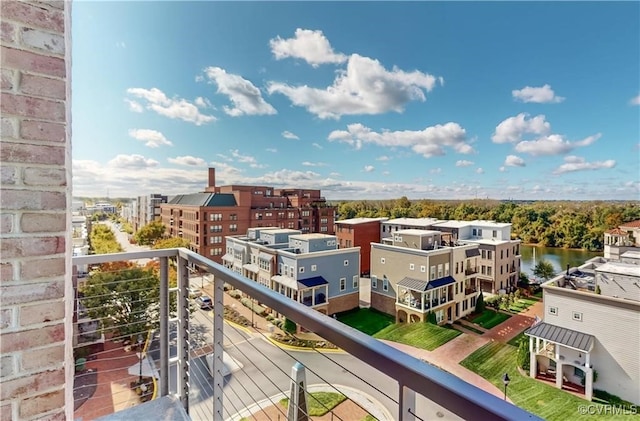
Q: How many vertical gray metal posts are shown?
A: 4